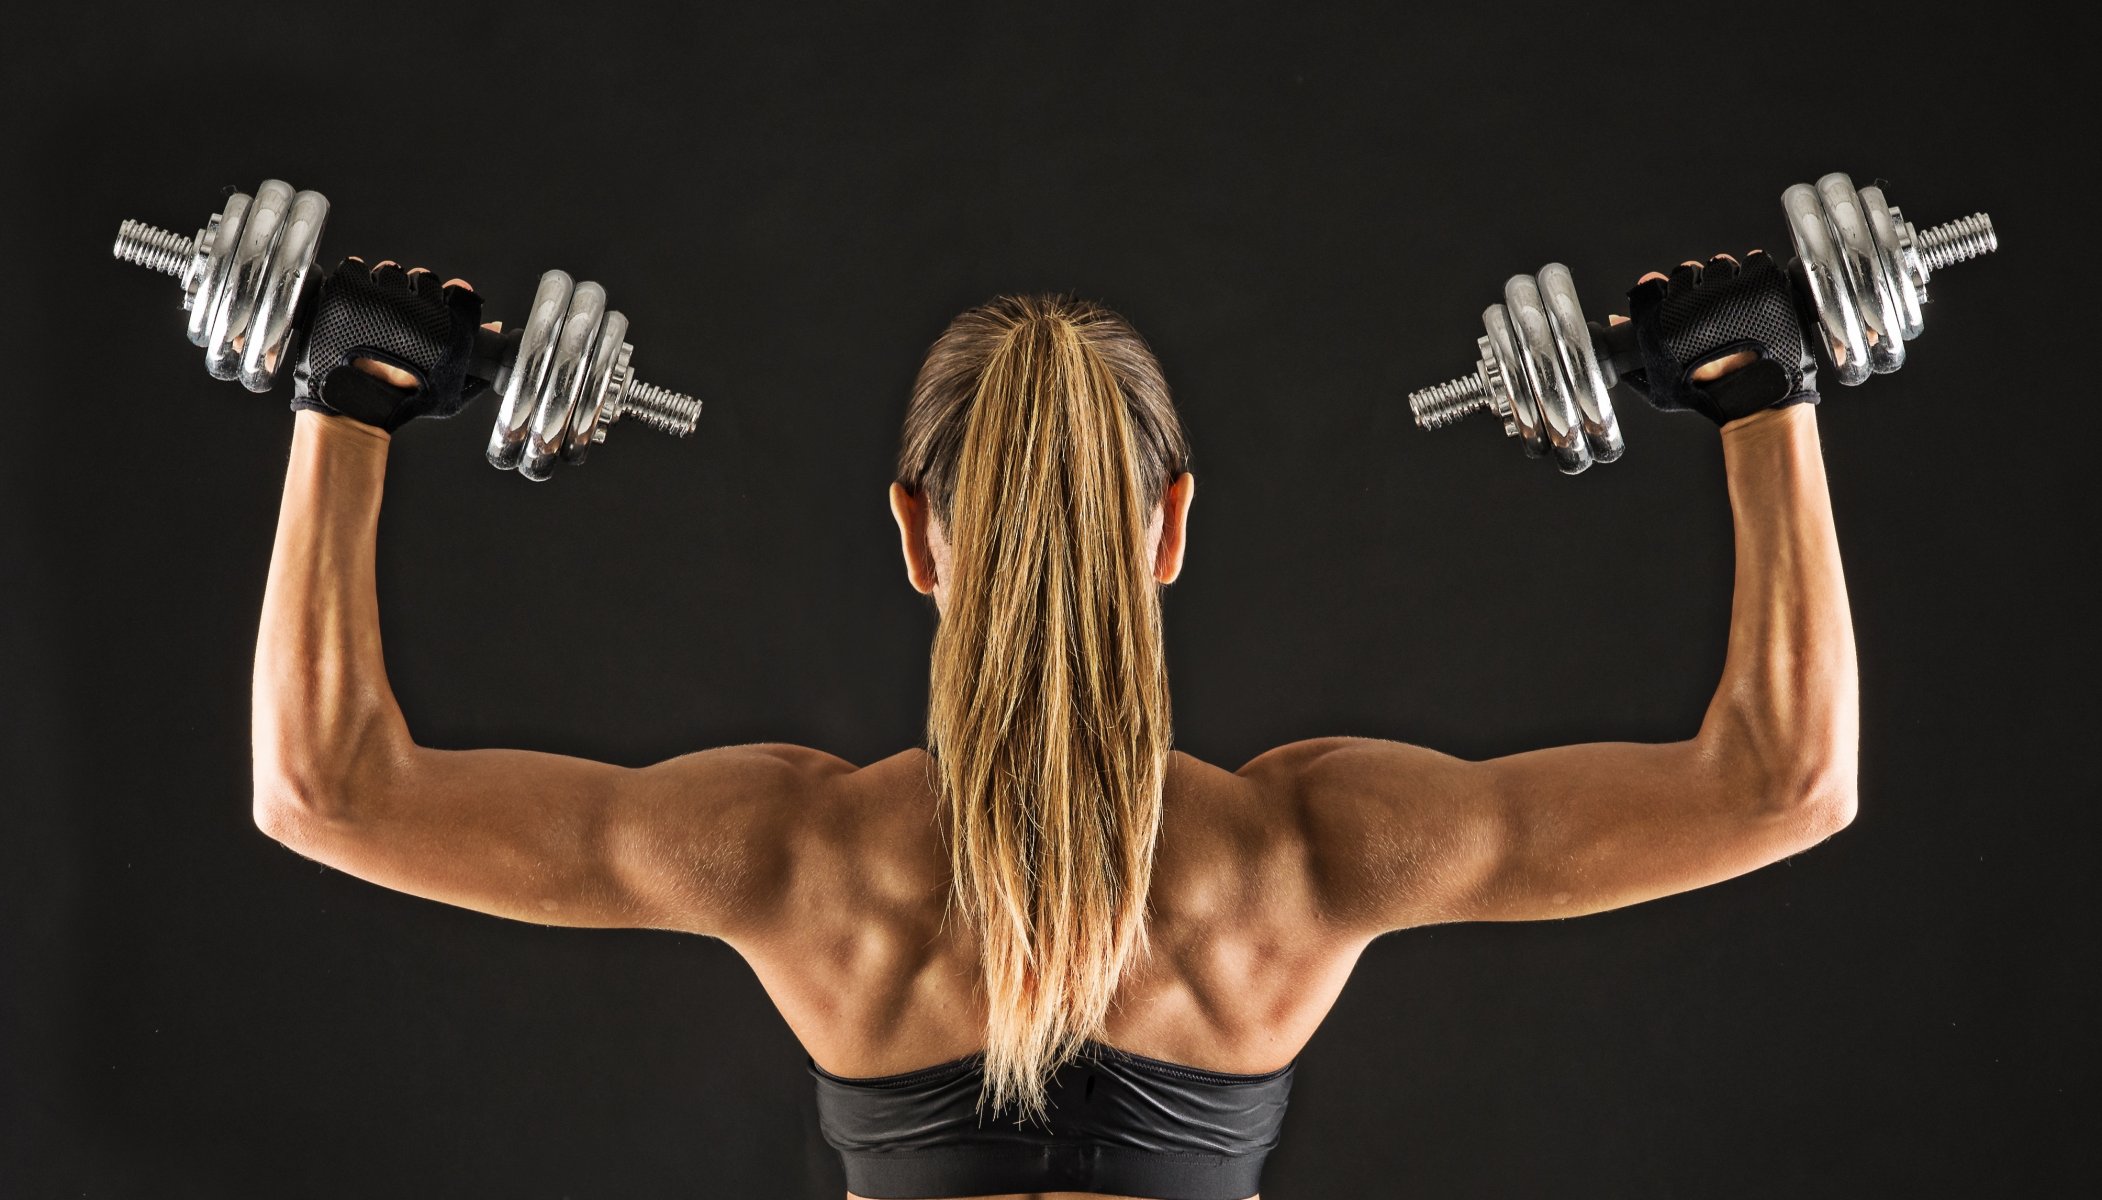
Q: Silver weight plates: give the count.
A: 12